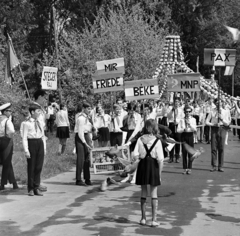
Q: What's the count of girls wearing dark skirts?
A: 3